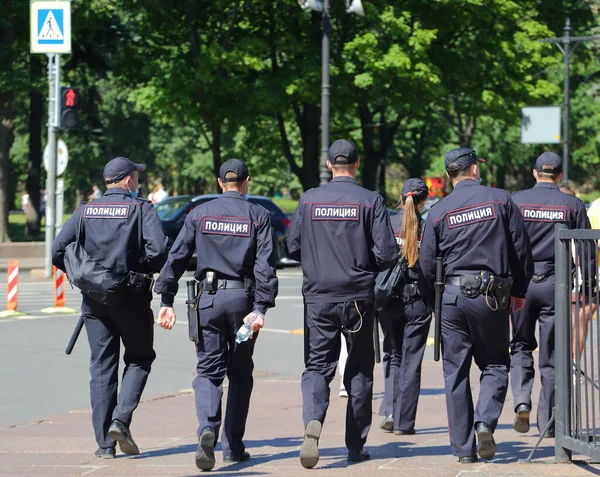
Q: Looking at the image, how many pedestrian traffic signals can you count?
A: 1